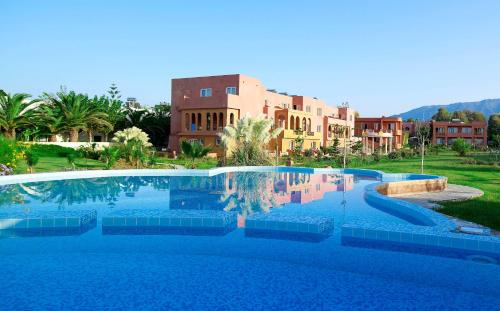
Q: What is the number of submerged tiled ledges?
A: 4